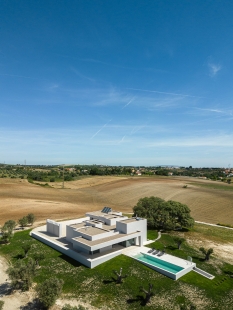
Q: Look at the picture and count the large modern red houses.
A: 0